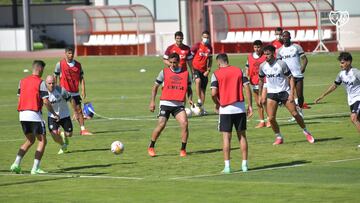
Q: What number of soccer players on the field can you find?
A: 12